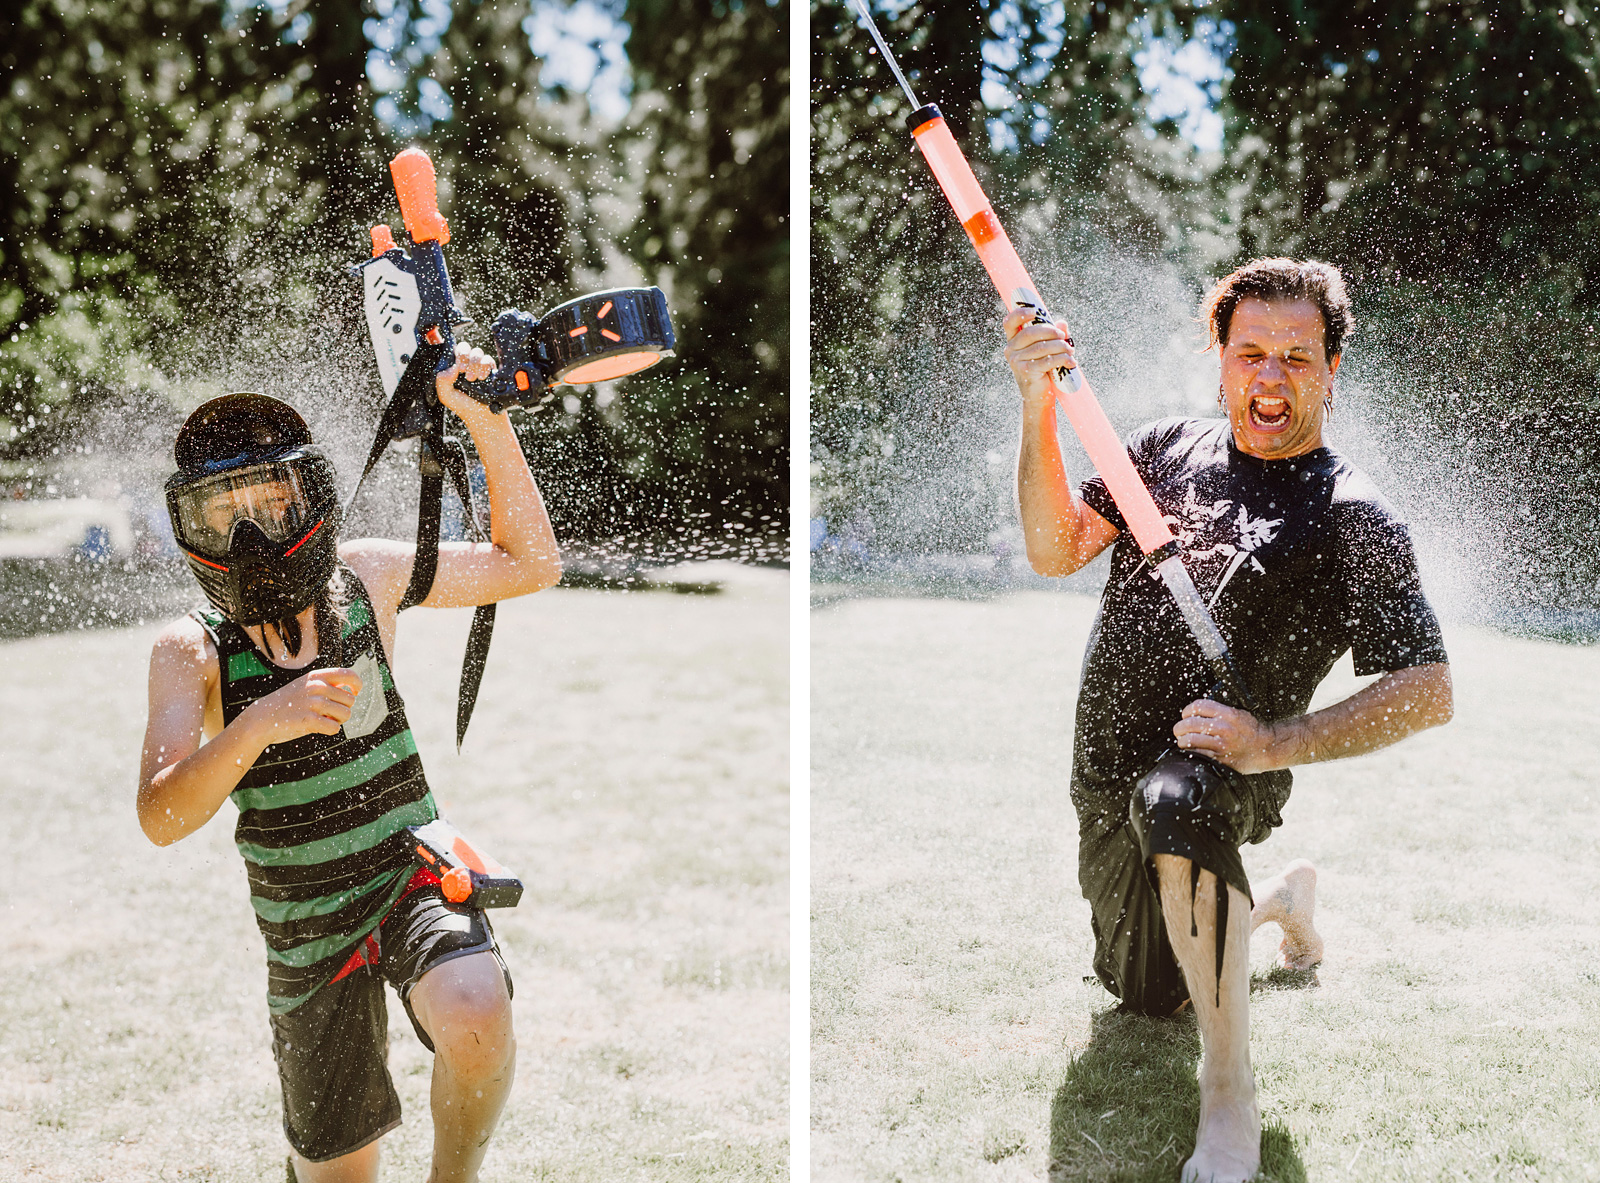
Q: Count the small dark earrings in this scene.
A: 2